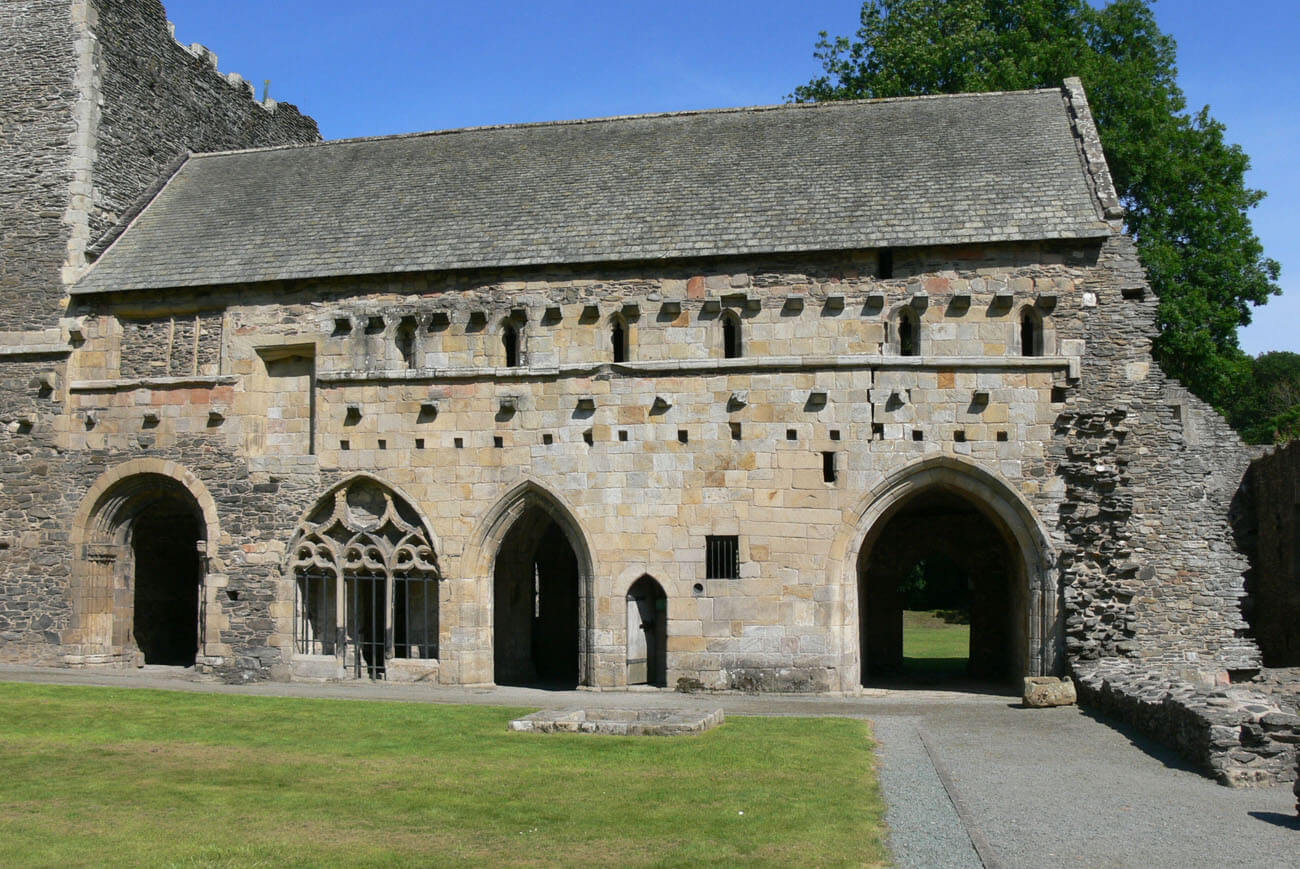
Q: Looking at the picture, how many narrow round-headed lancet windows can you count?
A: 6